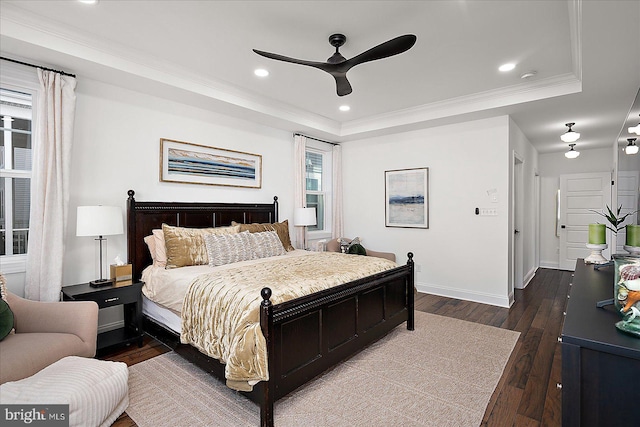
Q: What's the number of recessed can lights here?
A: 4